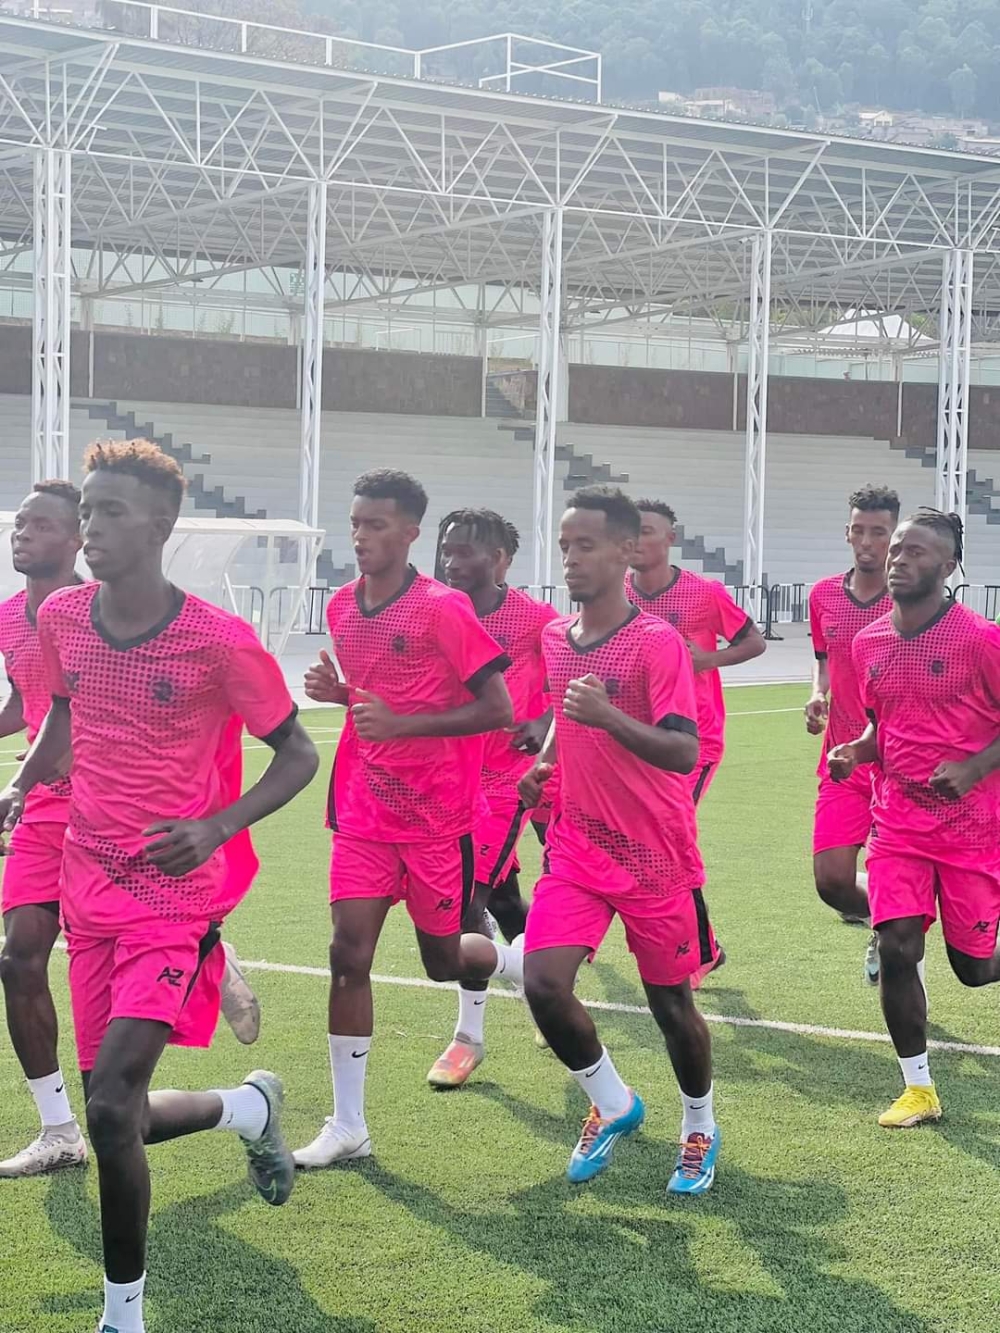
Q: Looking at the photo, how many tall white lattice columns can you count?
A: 5